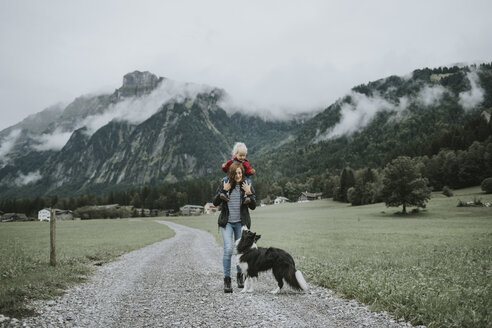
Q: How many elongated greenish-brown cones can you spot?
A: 0